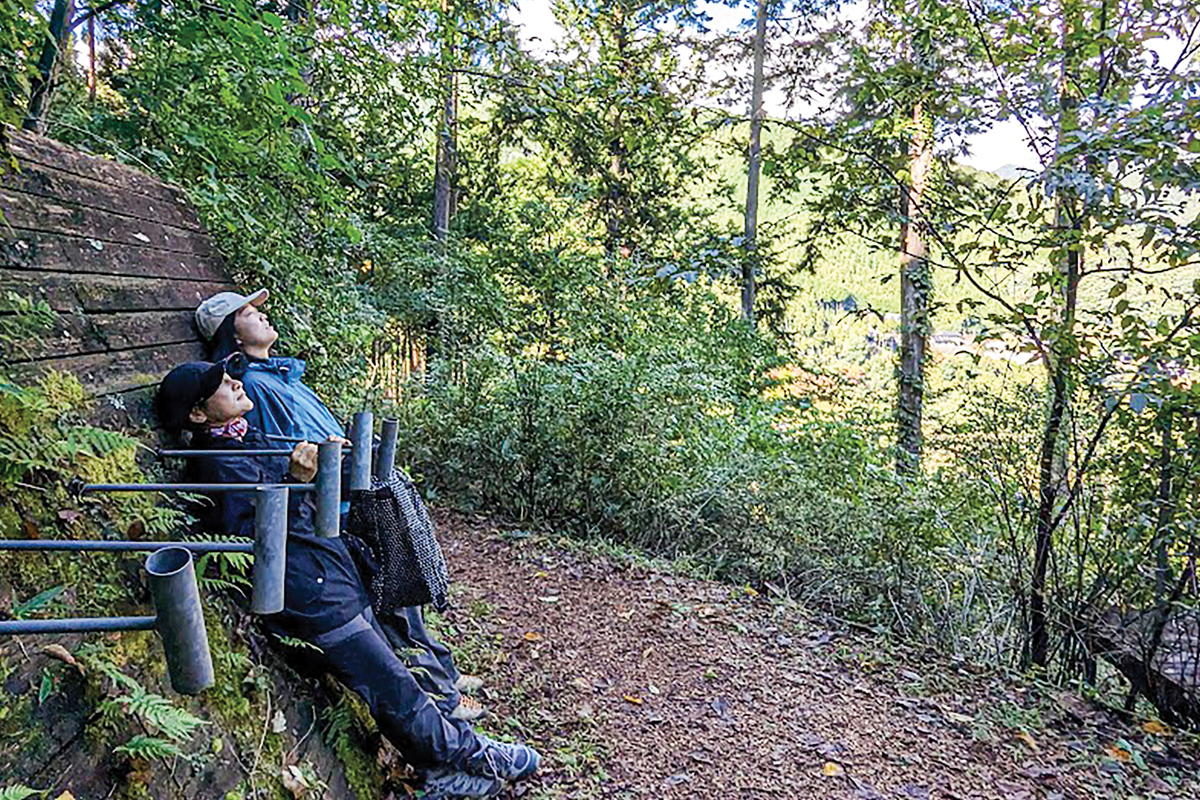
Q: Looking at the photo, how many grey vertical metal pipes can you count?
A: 5